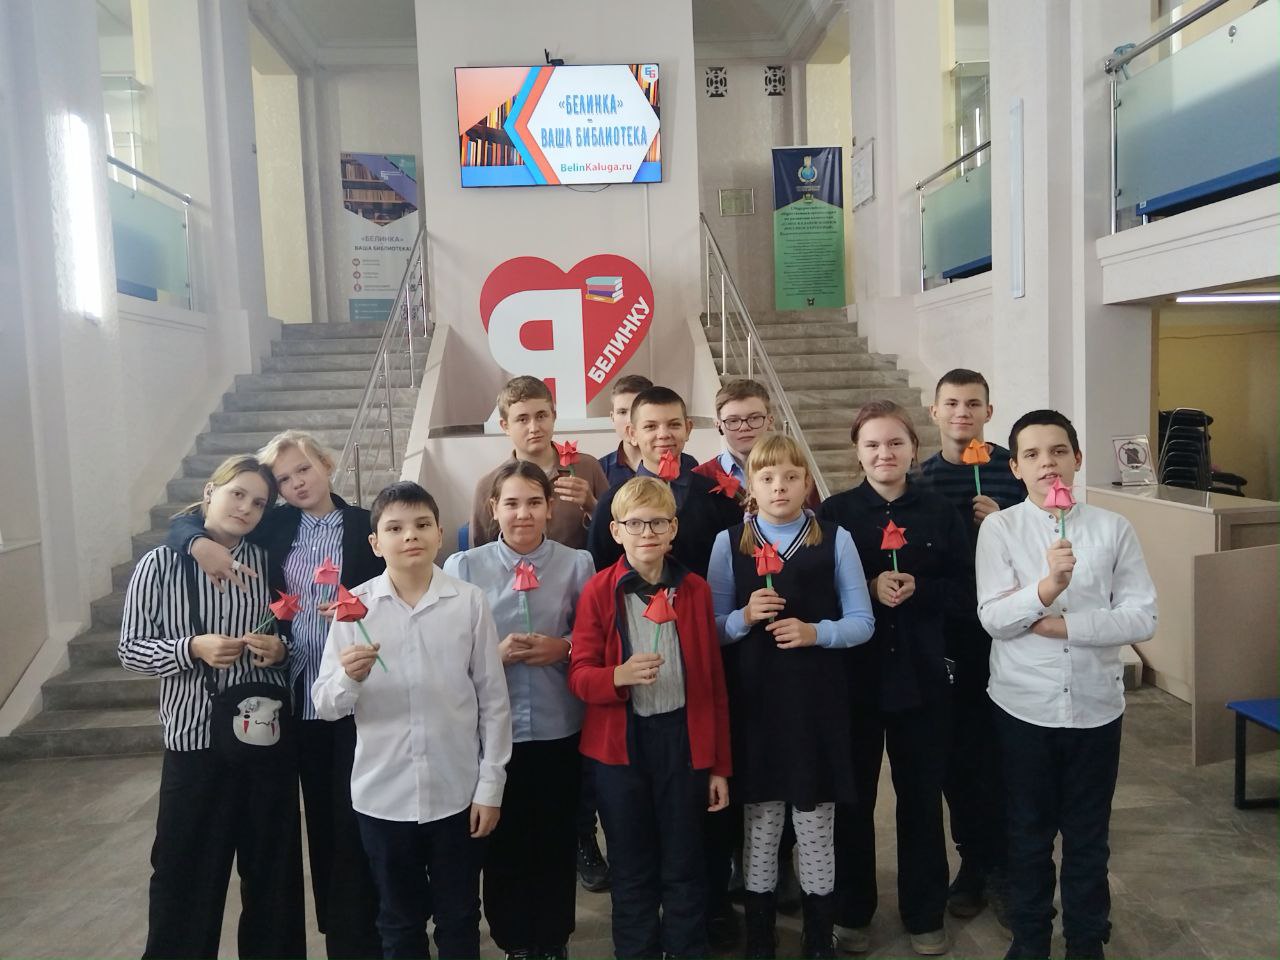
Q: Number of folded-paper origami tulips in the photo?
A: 12